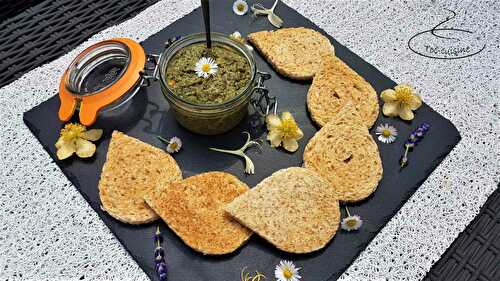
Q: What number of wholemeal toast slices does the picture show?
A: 6